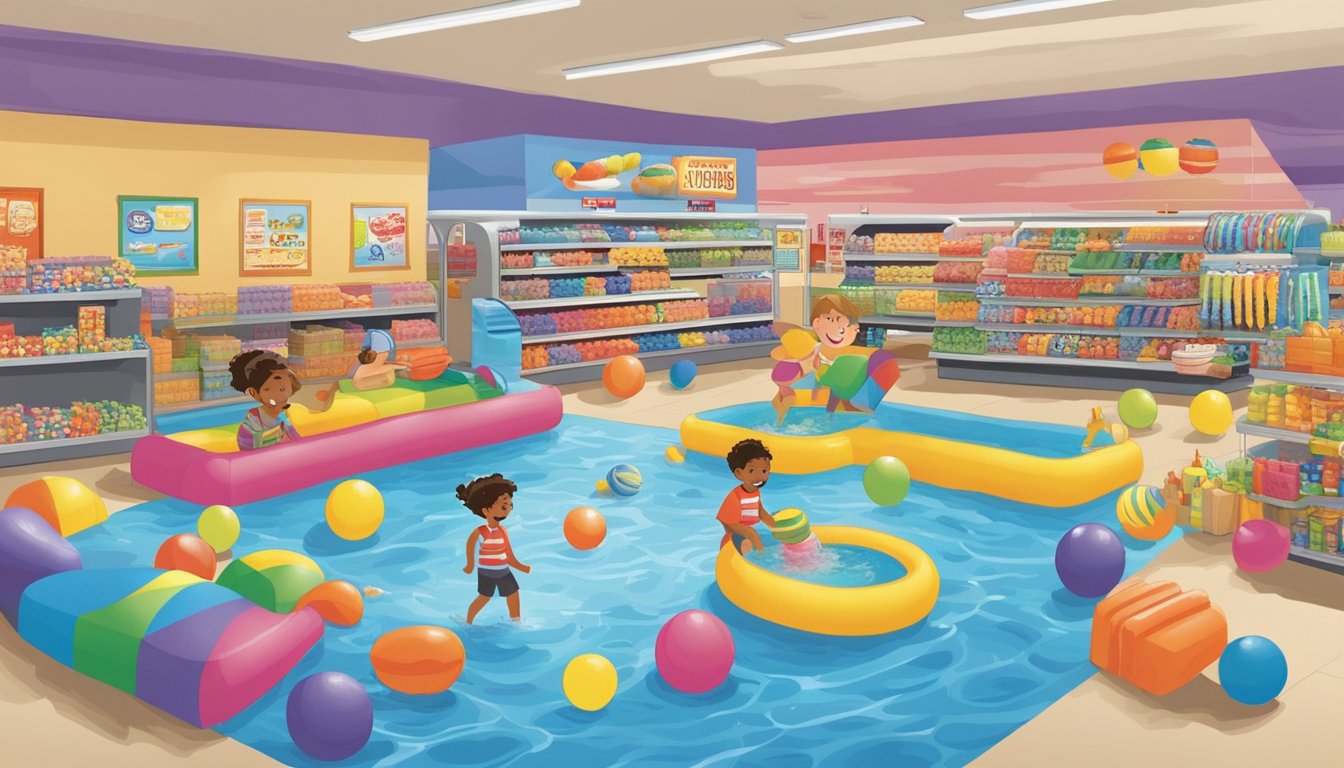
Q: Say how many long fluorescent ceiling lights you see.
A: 4